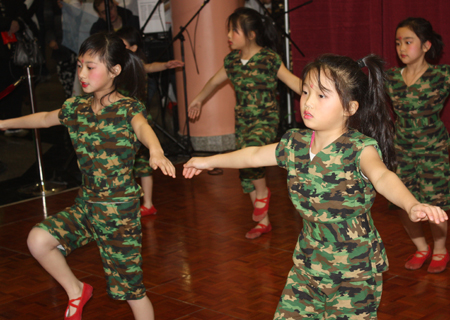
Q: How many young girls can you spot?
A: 5